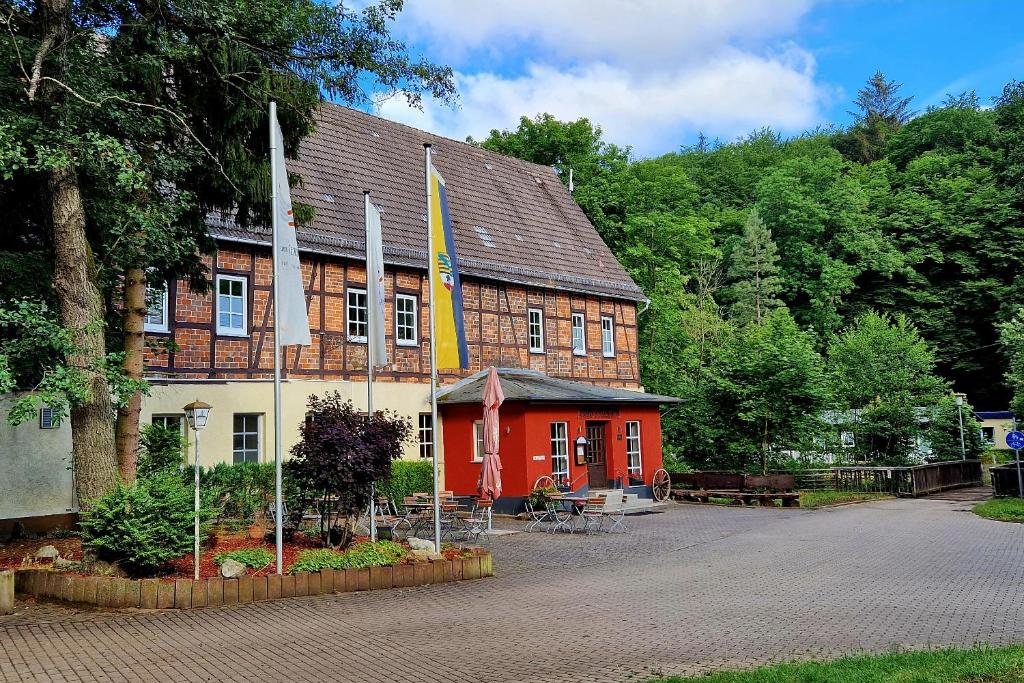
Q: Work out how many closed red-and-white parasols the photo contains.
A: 1